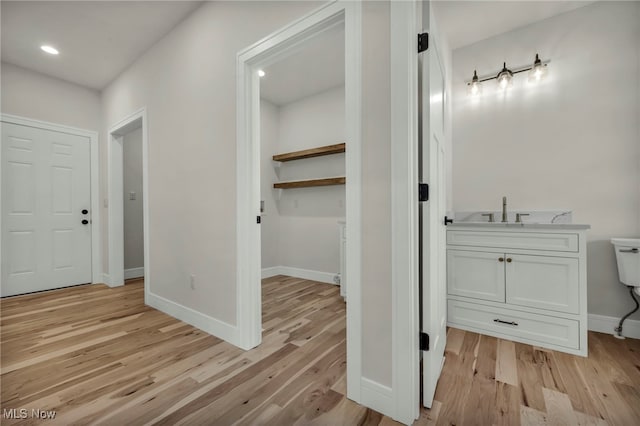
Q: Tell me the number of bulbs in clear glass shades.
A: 3